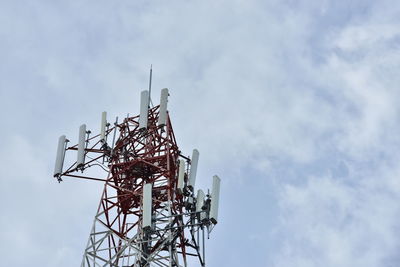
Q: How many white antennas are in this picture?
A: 10